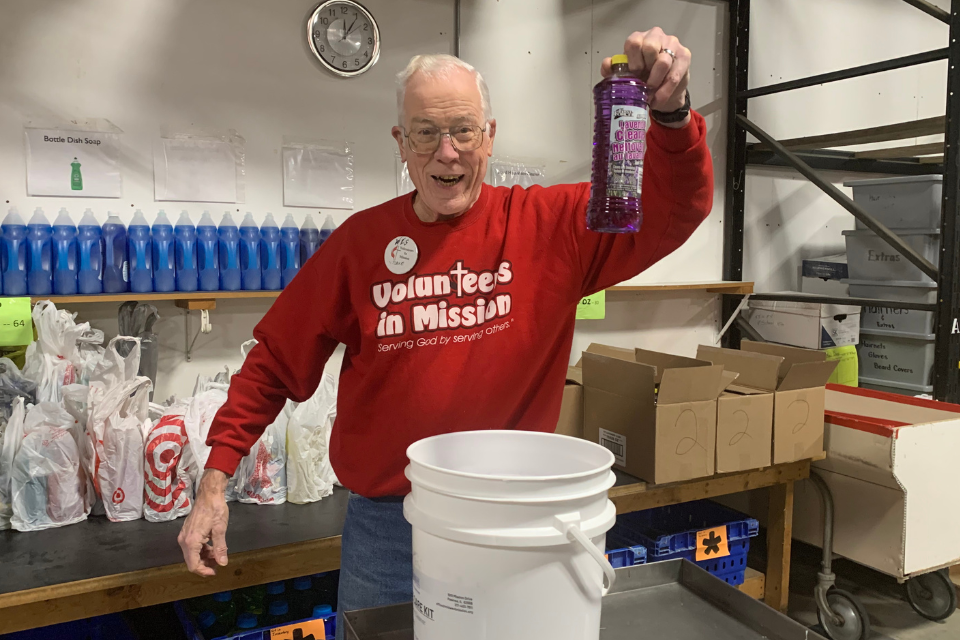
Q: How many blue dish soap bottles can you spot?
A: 15